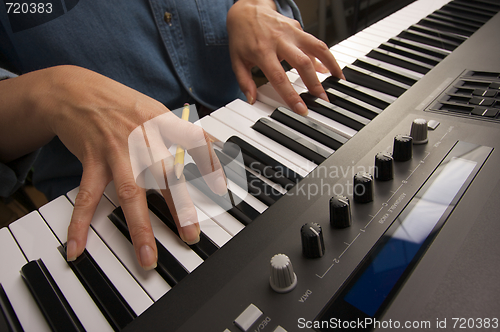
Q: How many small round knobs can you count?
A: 7